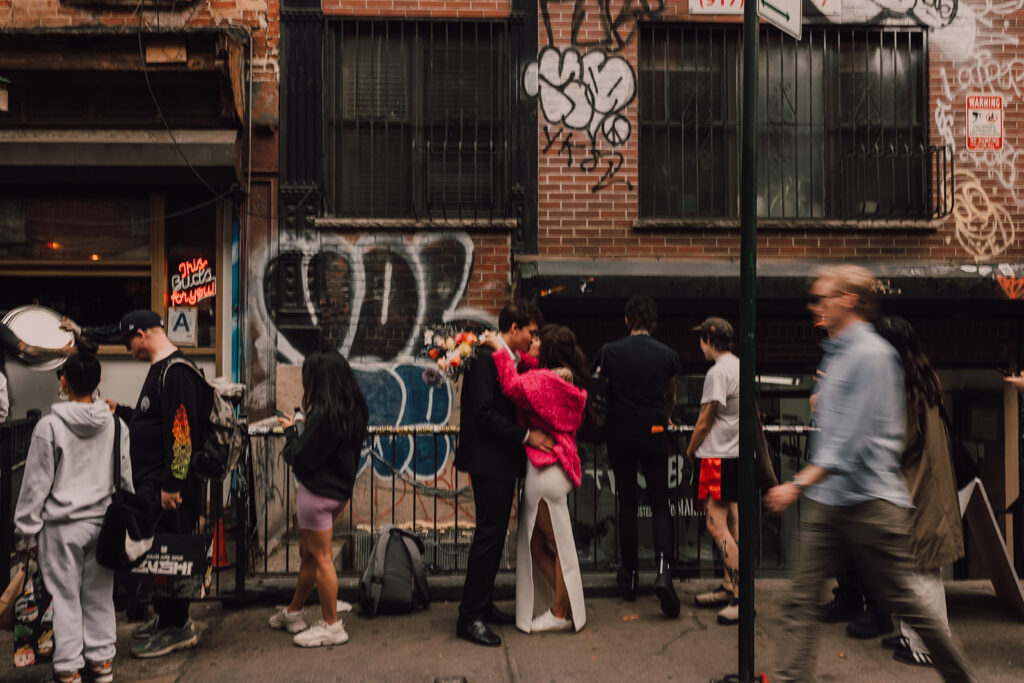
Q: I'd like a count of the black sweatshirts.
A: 2